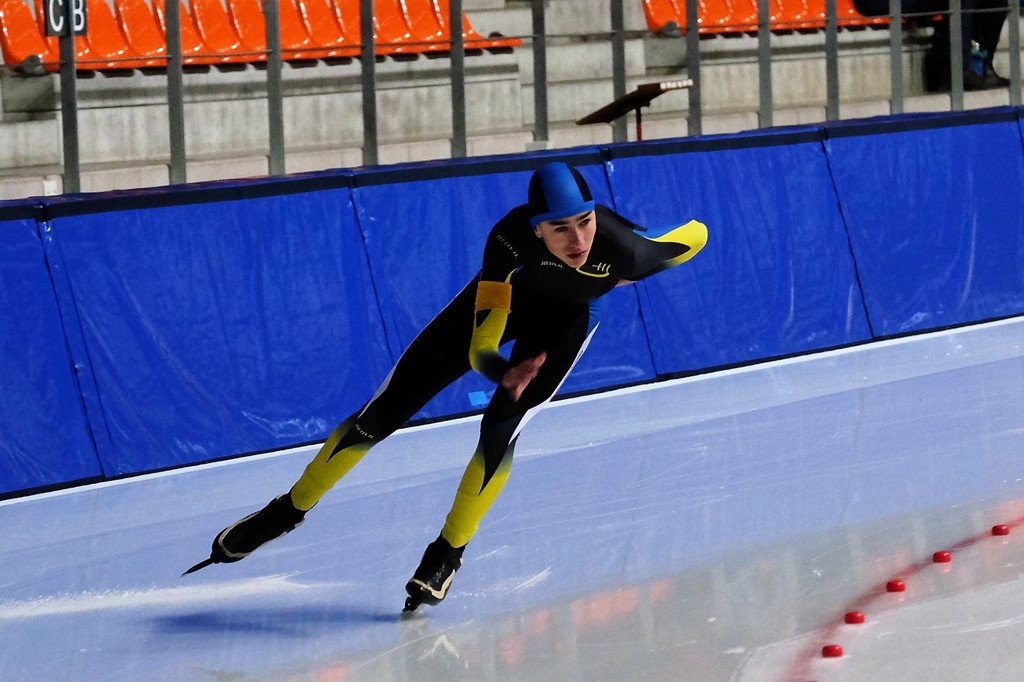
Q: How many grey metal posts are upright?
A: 13